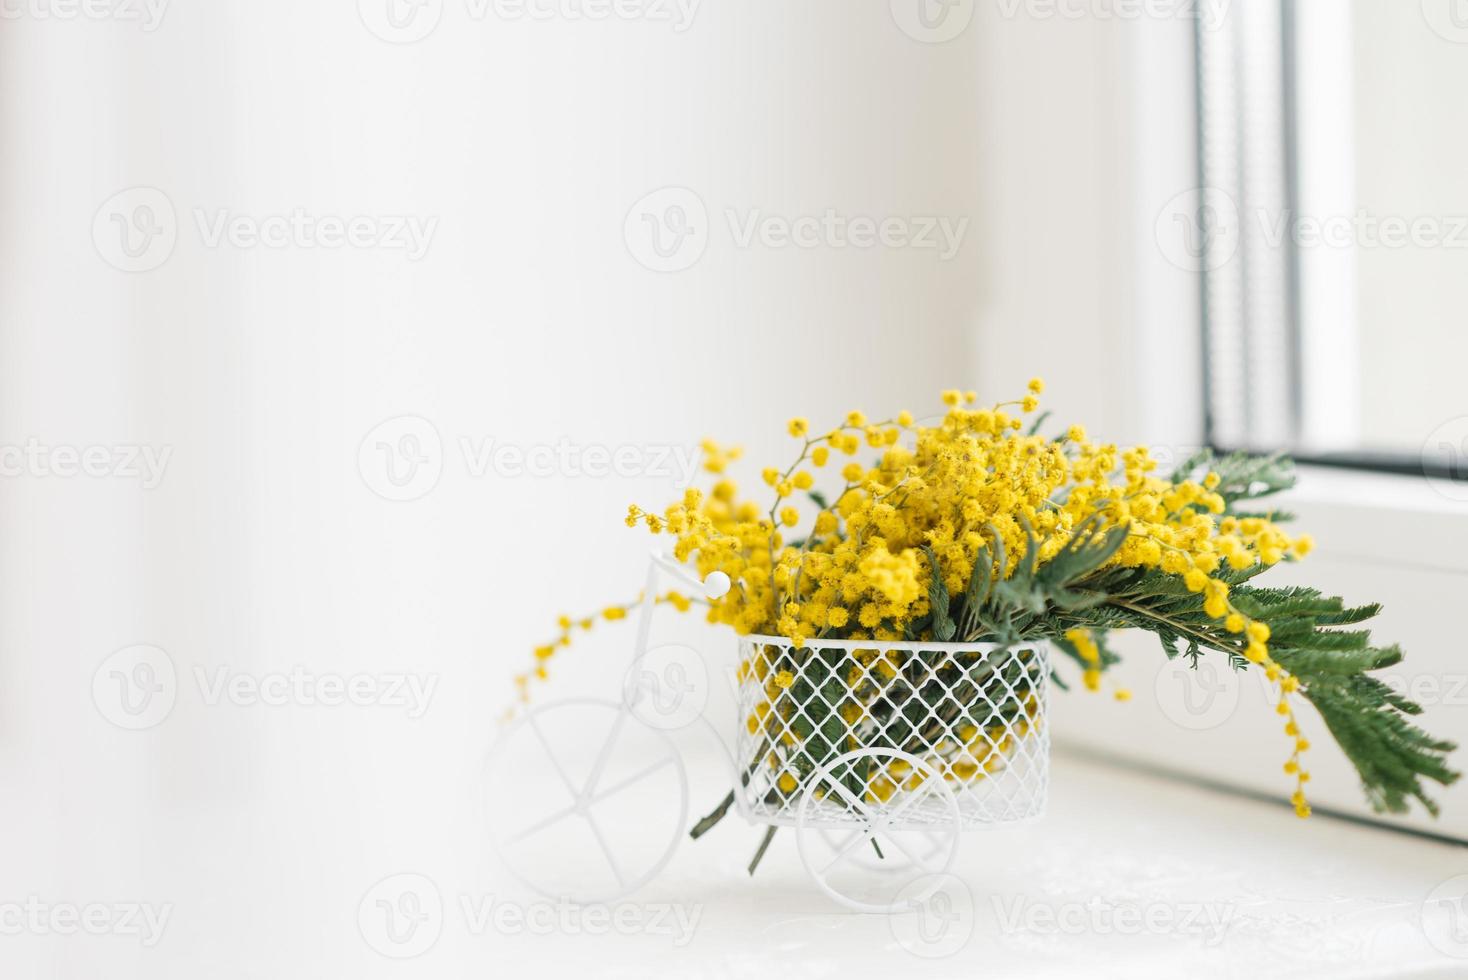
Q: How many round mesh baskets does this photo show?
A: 1